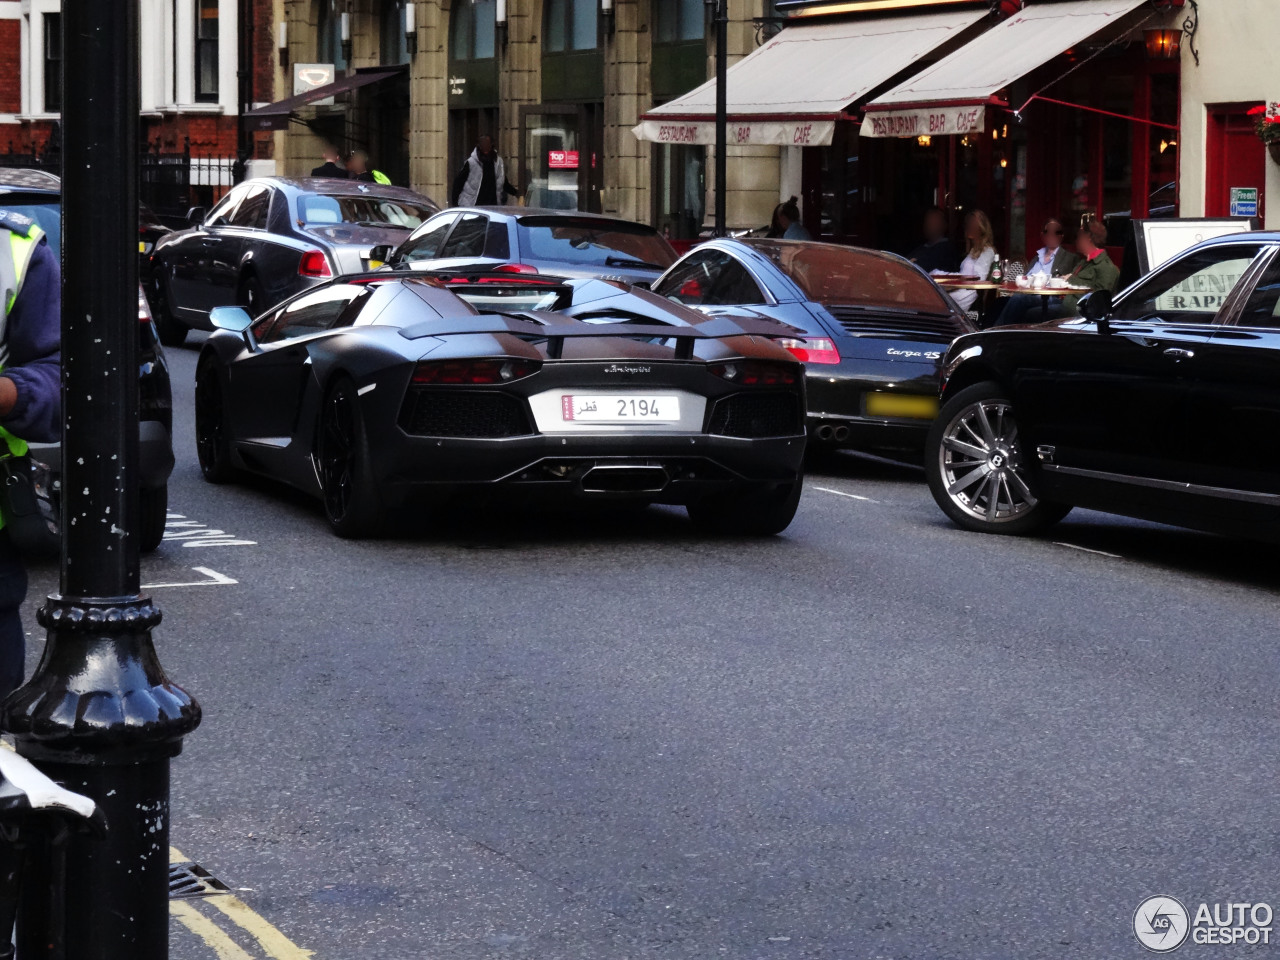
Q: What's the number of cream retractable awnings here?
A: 2